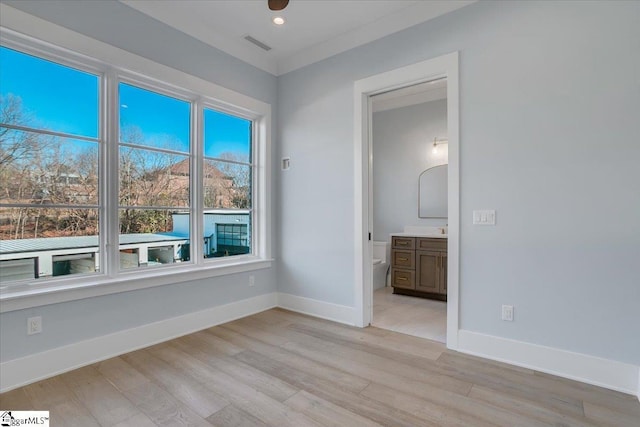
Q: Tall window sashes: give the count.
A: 3